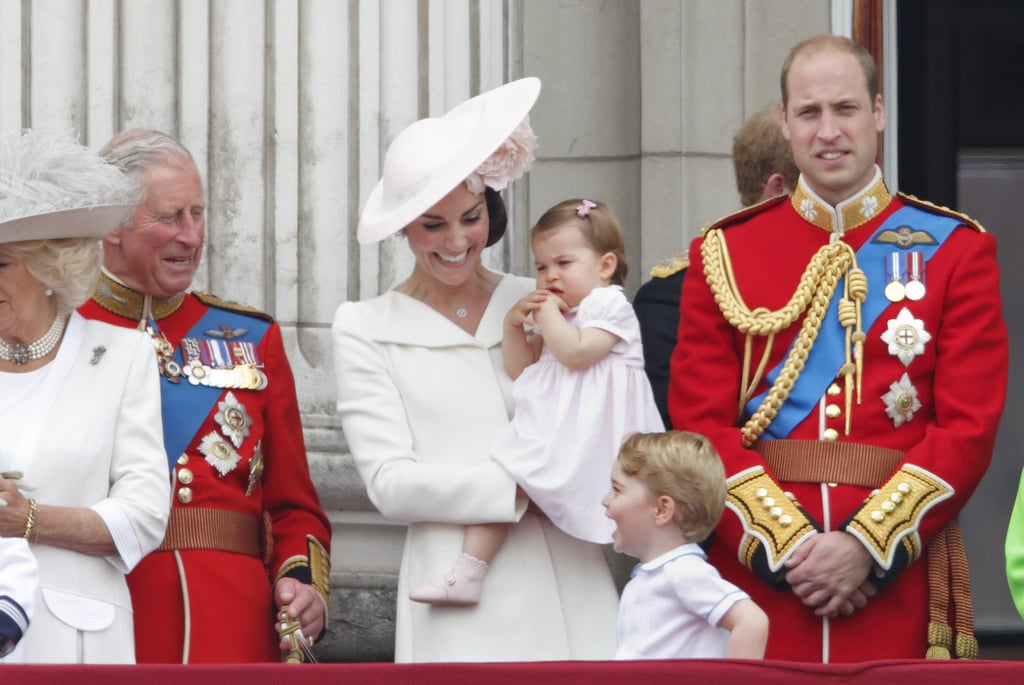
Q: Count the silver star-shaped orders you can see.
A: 5